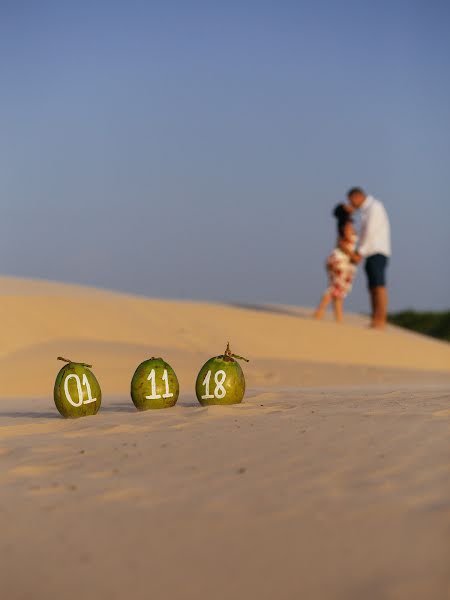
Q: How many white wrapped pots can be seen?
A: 0